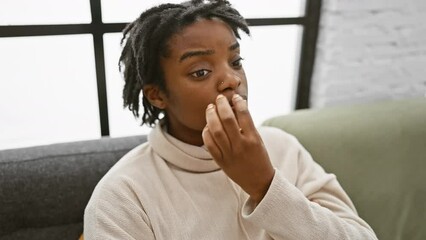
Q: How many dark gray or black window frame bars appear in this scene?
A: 3